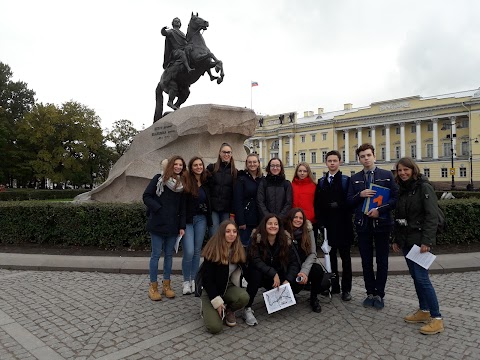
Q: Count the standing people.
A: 9